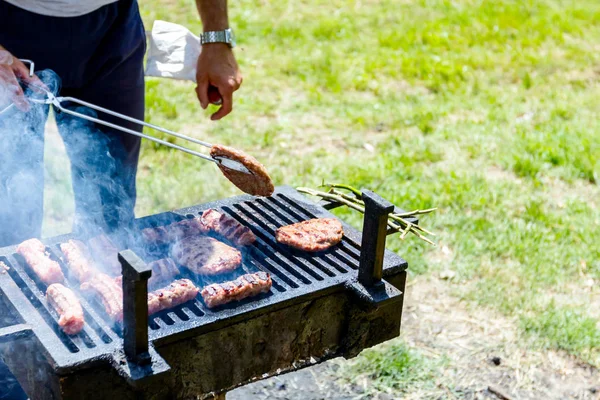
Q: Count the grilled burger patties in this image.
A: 3